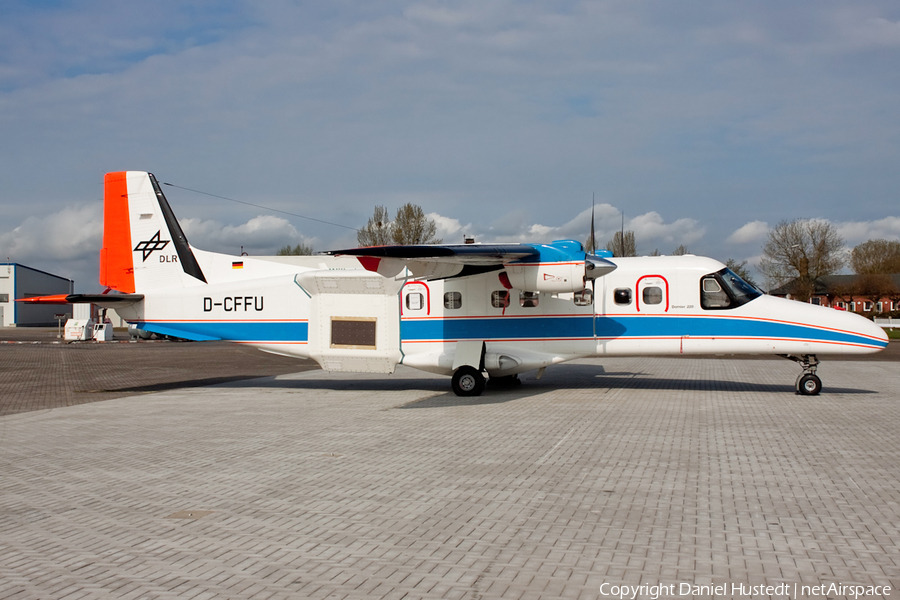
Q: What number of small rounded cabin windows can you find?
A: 7